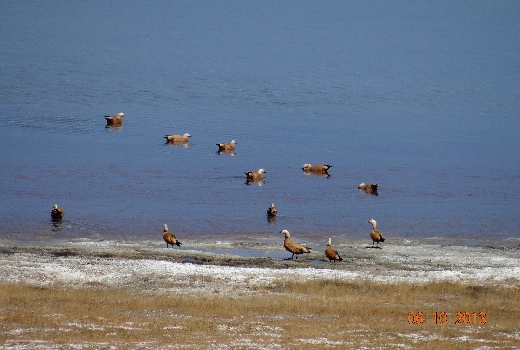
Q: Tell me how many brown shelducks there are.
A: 12